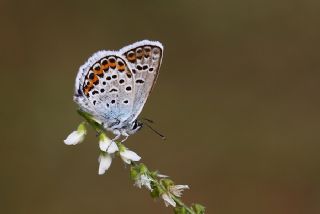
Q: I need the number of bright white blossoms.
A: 4